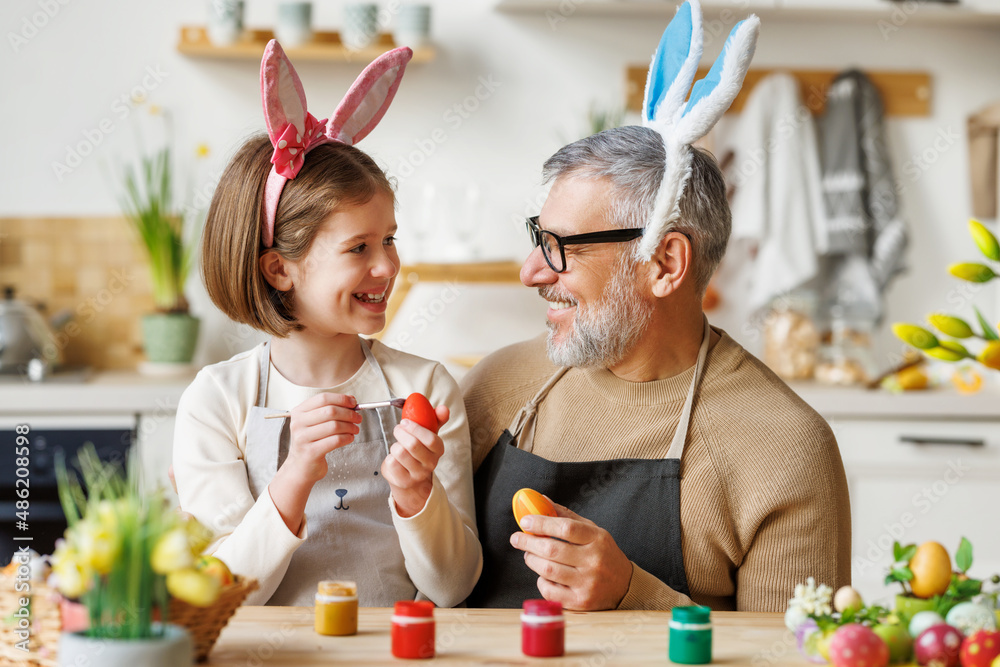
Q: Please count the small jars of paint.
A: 4